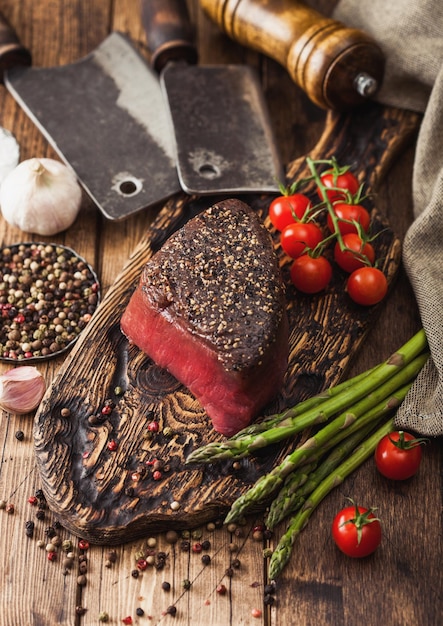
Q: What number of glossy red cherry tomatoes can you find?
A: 9